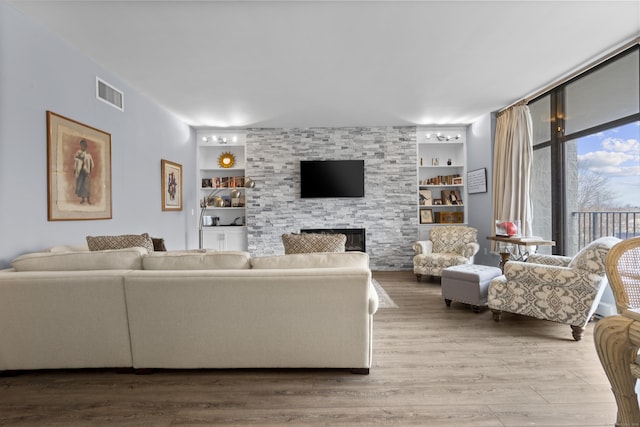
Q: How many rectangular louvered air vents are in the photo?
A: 1